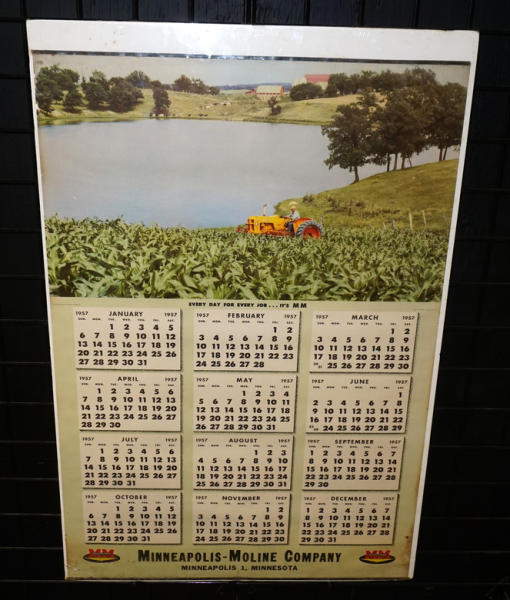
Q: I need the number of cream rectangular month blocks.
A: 12